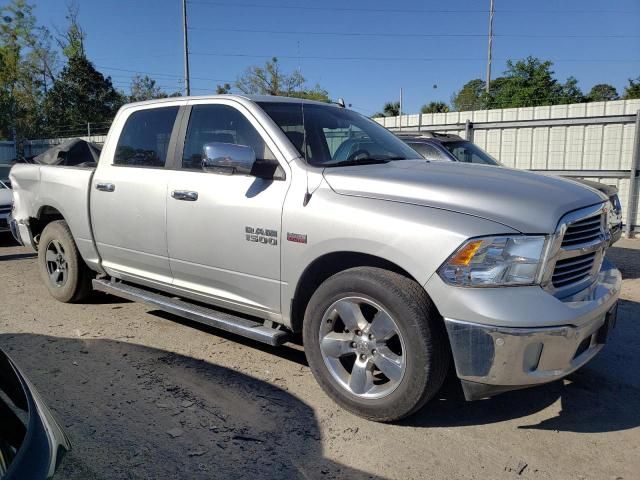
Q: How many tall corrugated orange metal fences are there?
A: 0